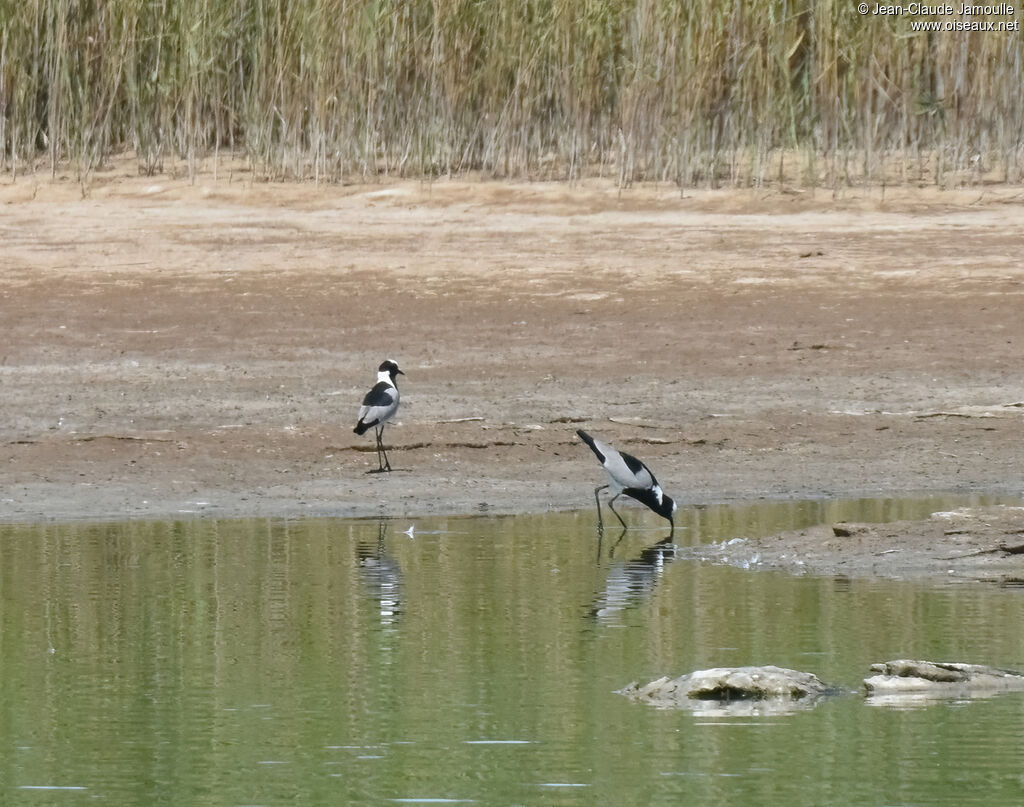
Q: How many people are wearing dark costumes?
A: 0